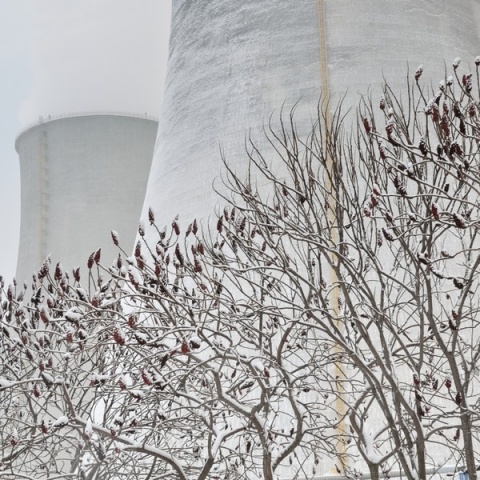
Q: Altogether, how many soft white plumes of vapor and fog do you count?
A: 1